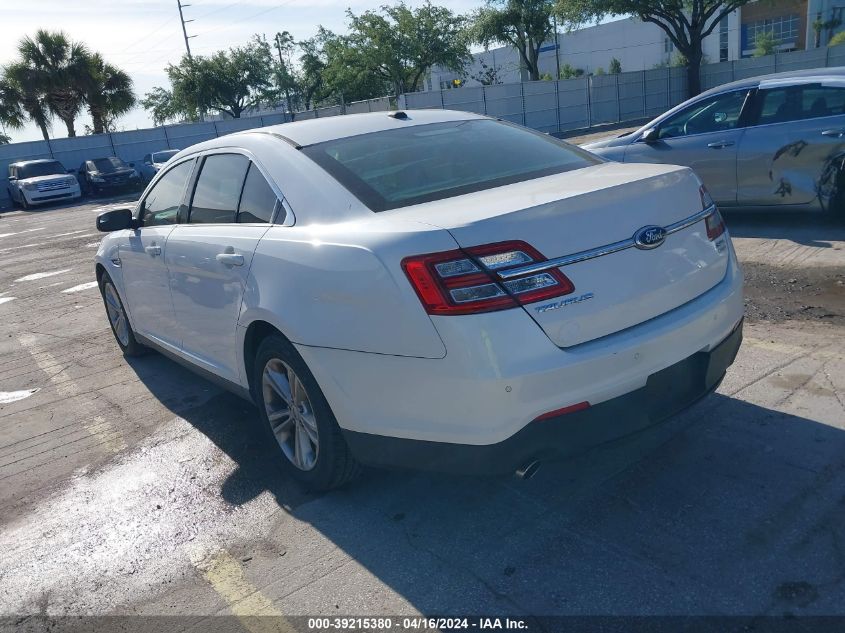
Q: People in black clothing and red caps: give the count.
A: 0